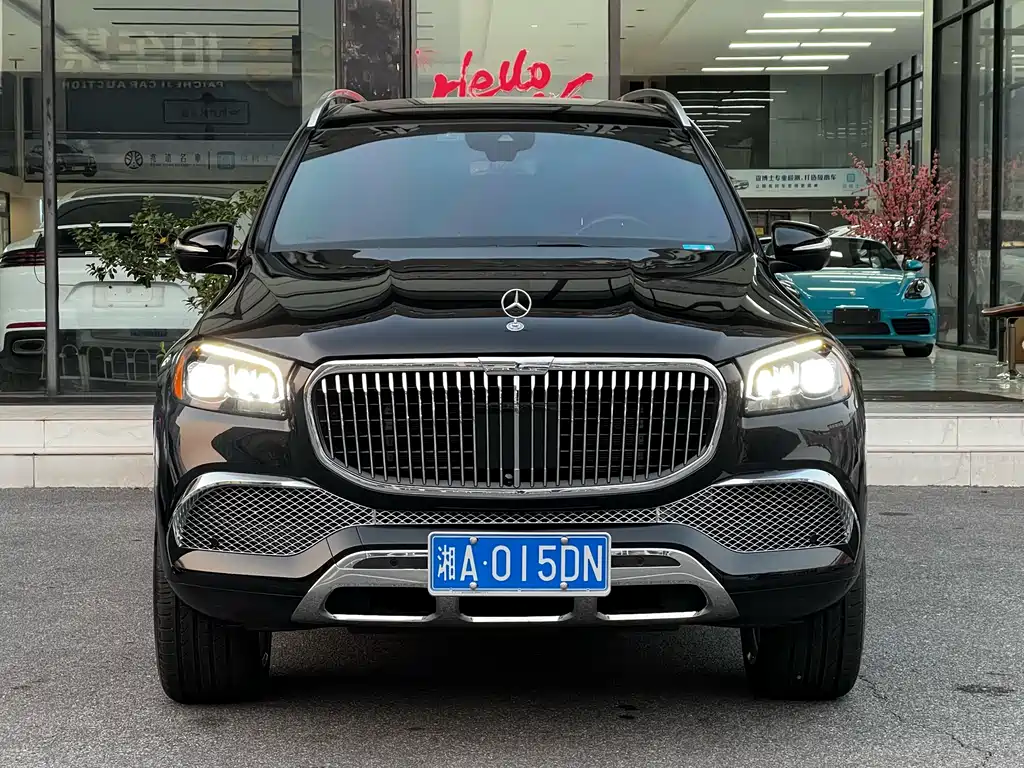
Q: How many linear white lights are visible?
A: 10